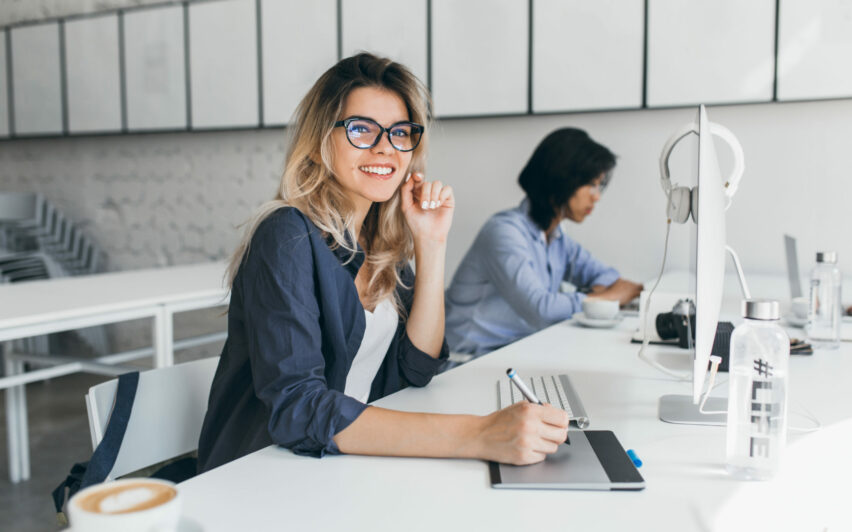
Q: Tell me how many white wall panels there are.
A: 11